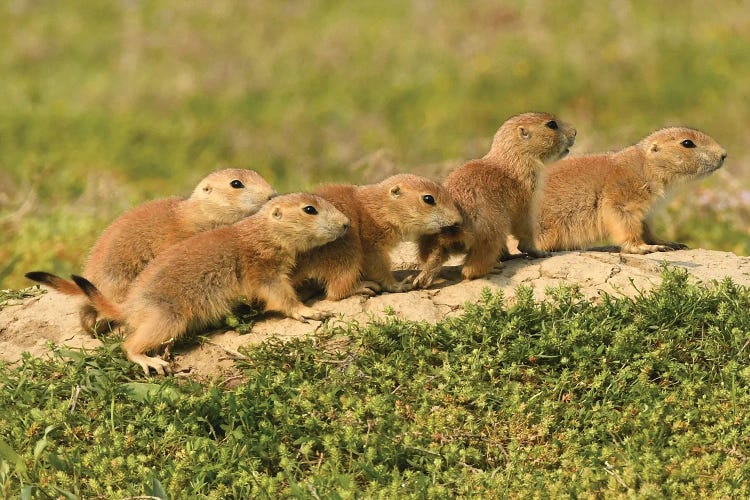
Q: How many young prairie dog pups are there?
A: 5